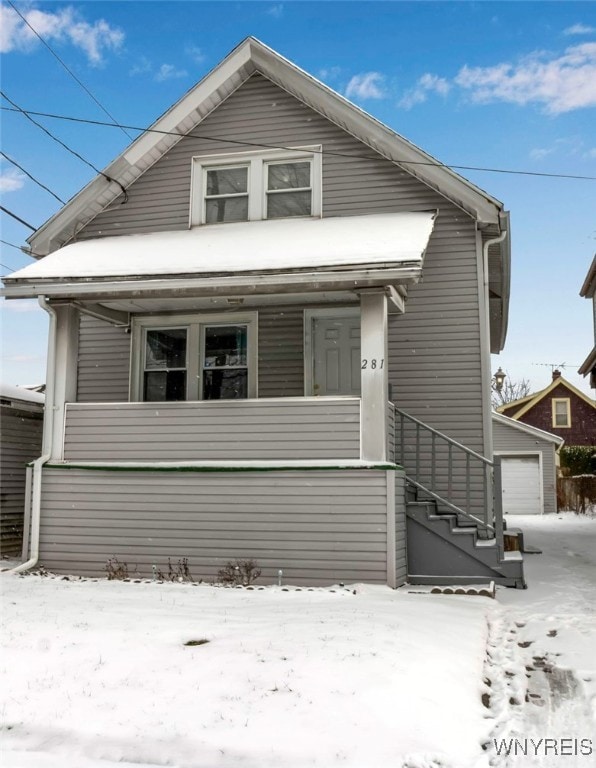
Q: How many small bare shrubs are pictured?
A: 3